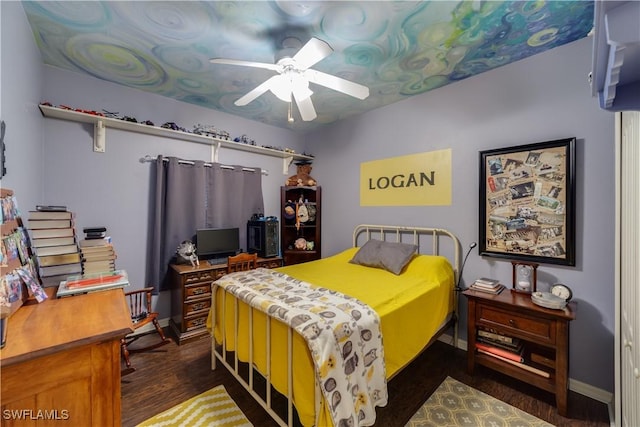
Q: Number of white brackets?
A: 3